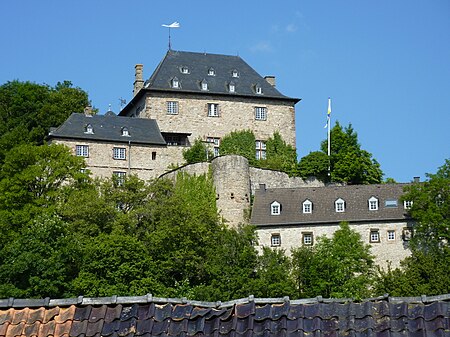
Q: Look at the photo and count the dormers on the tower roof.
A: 7